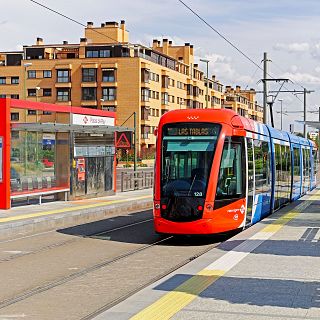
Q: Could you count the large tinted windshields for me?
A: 1